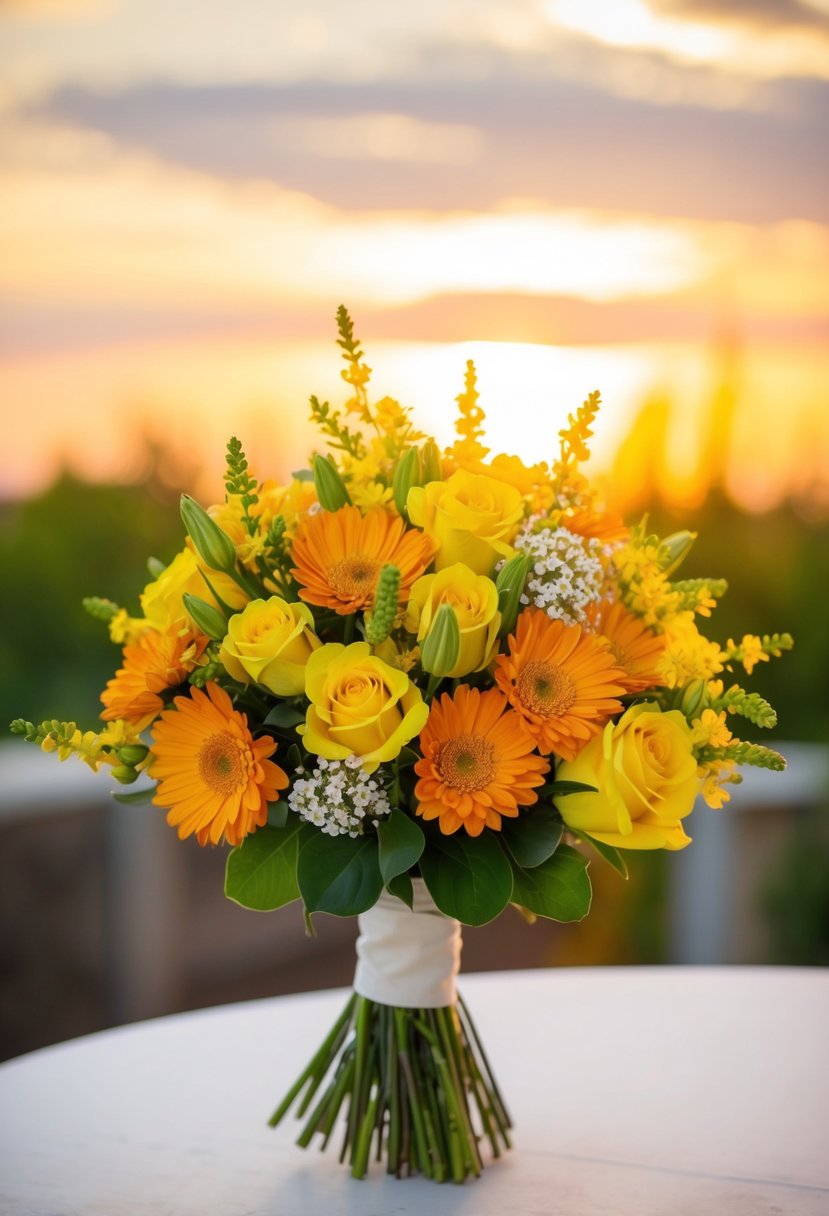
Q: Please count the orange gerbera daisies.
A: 6